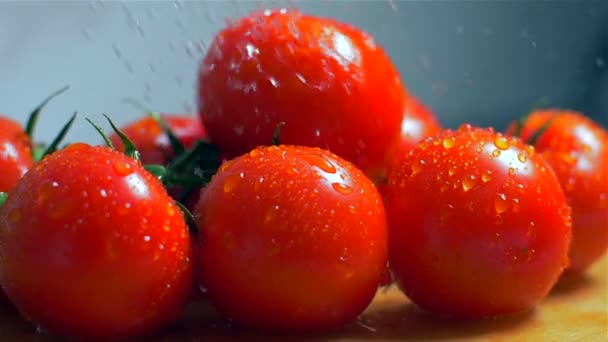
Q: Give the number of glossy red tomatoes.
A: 8